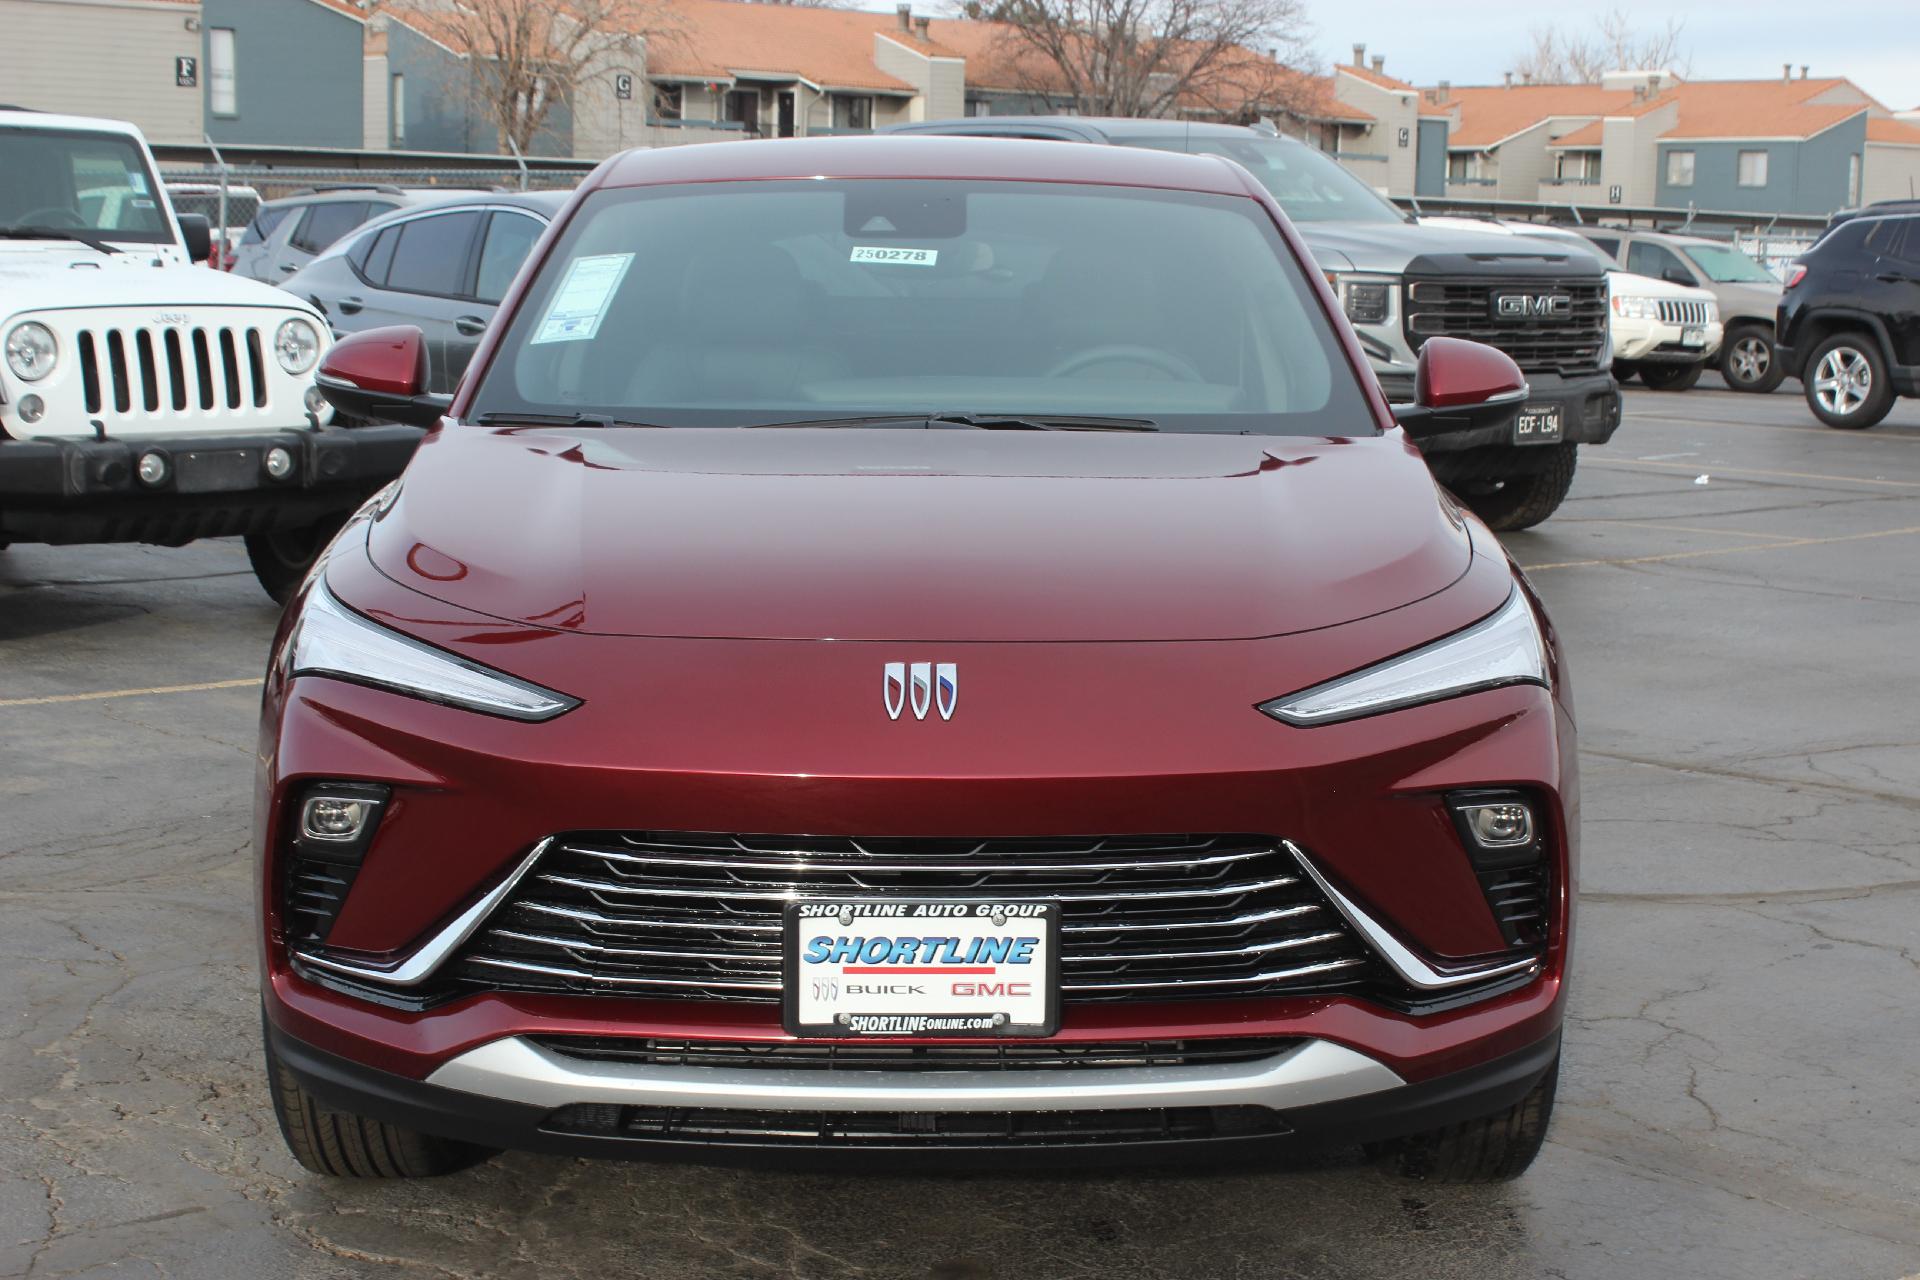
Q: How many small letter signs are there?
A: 4